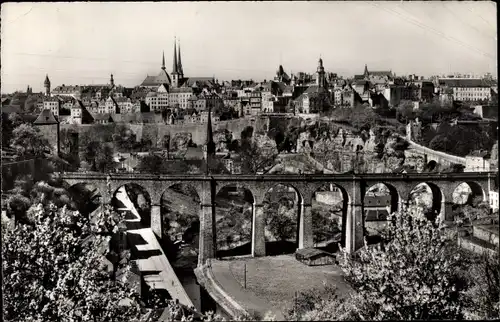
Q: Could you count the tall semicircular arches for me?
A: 9